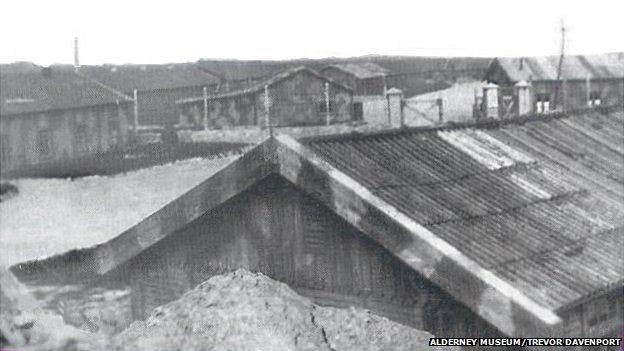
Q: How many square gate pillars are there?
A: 3